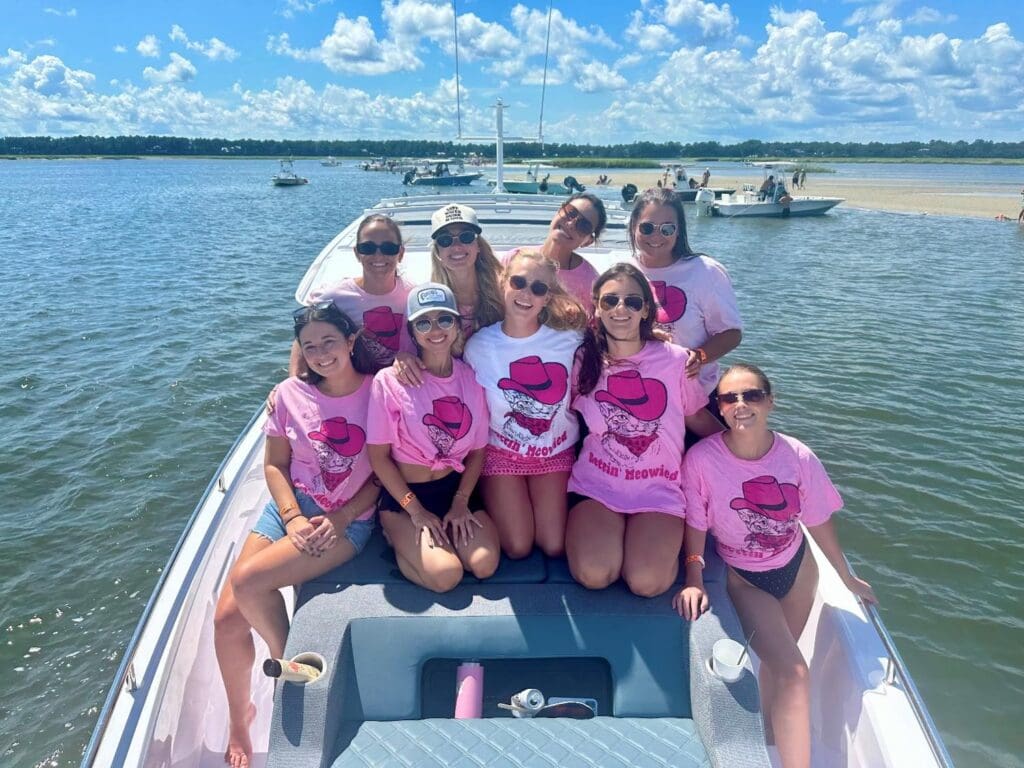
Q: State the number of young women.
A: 9